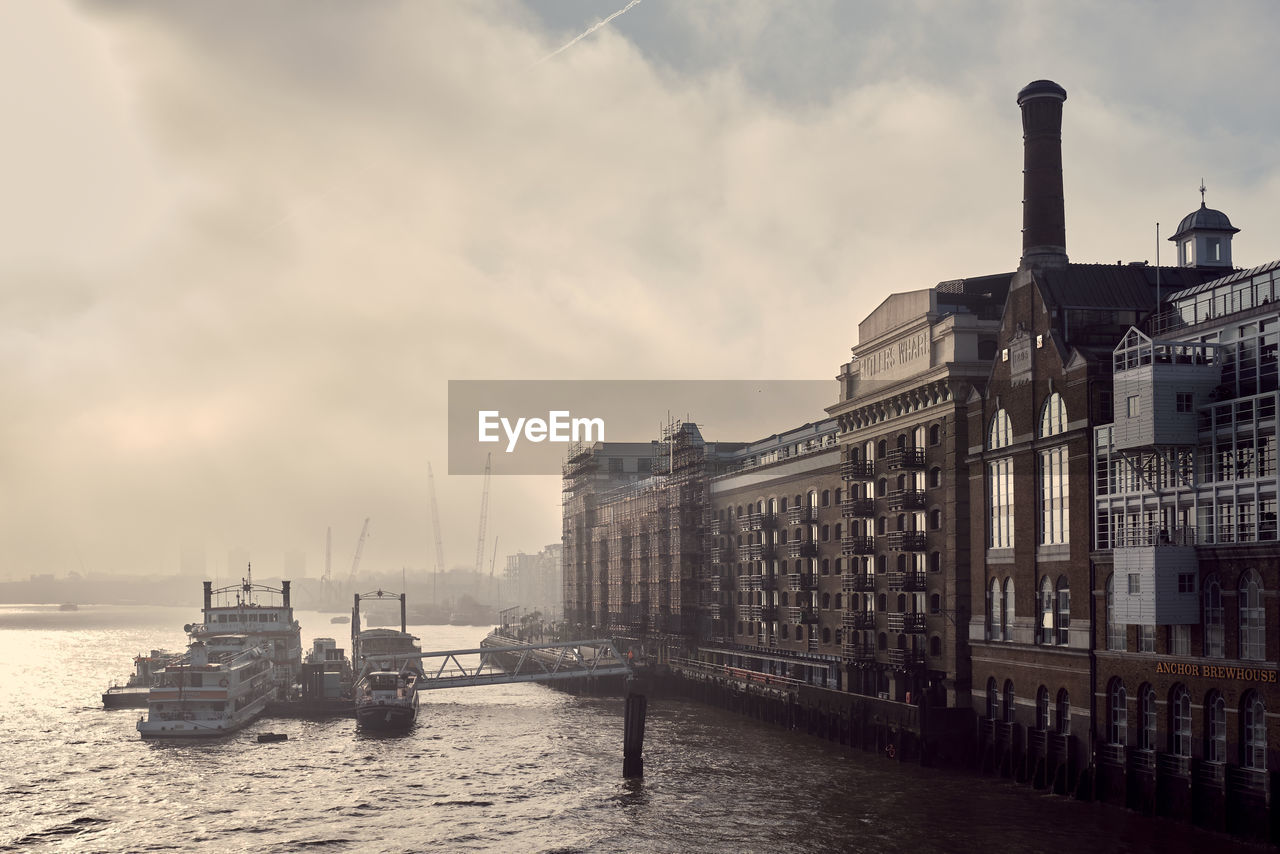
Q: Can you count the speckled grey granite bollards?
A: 0